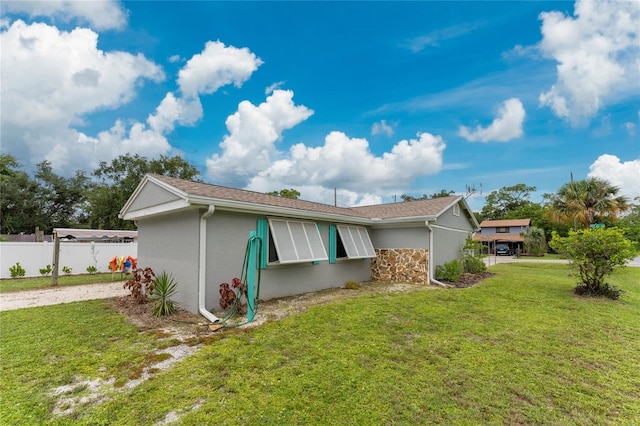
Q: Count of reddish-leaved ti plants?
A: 2